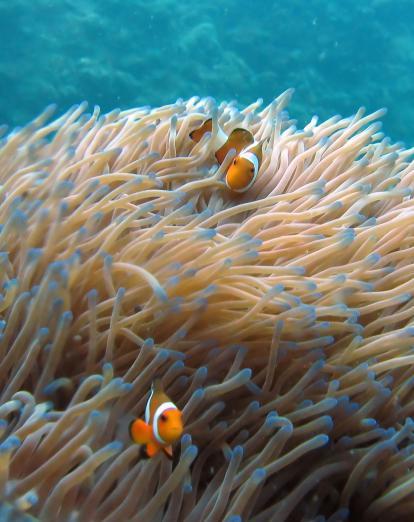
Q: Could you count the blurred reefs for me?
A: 1